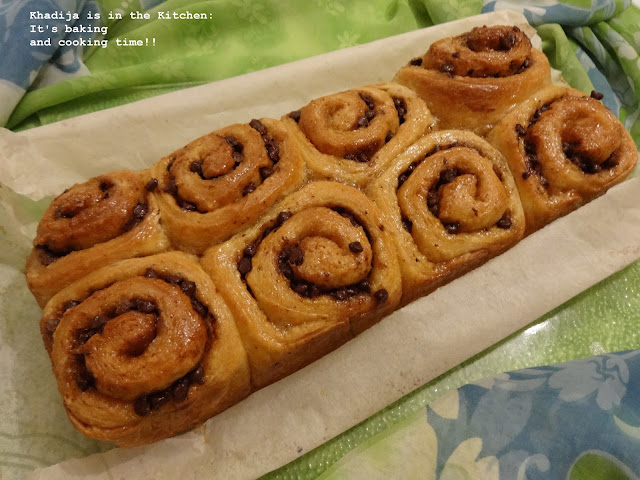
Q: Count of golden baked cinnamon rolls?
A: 8